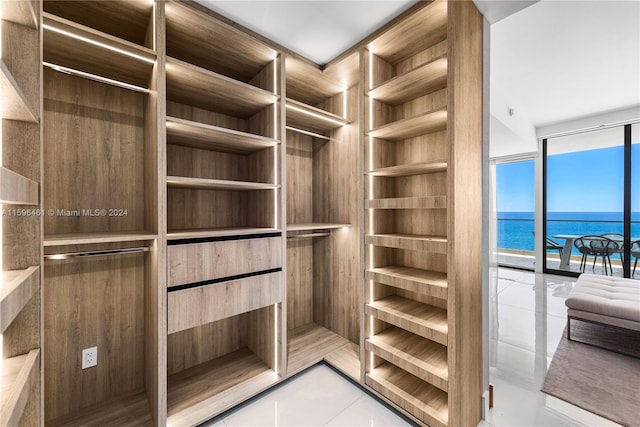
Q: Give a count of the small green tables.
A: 0